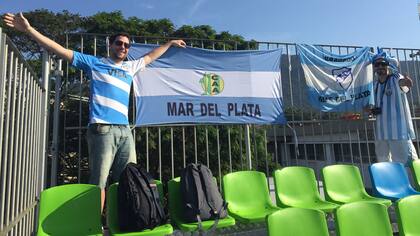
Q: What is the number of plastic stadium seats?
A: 11